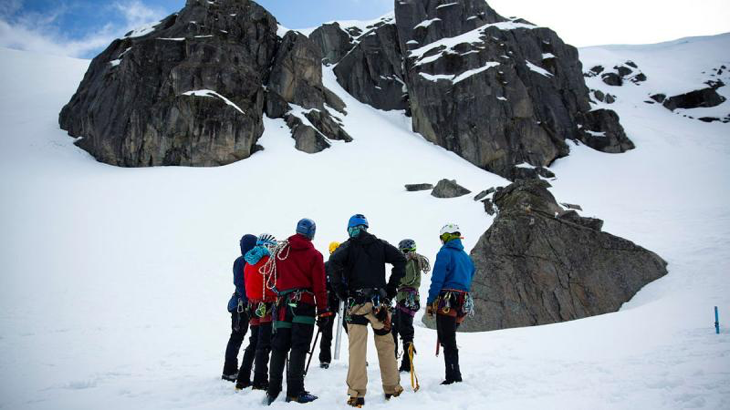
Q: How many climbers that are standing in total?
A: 7